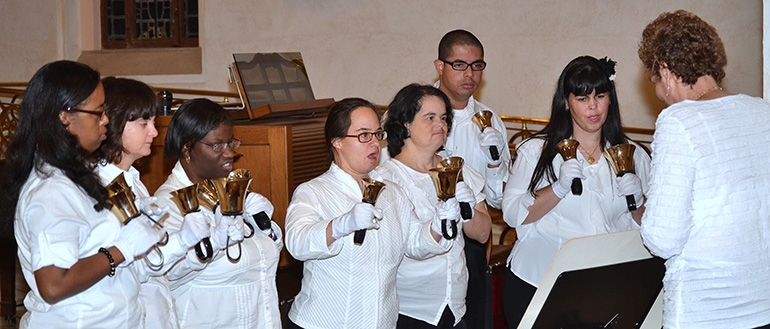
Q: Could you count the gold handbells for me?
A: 12